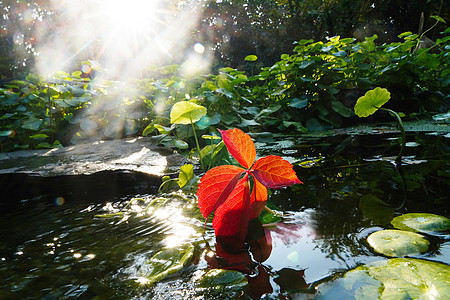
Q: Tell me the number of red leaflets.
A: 5